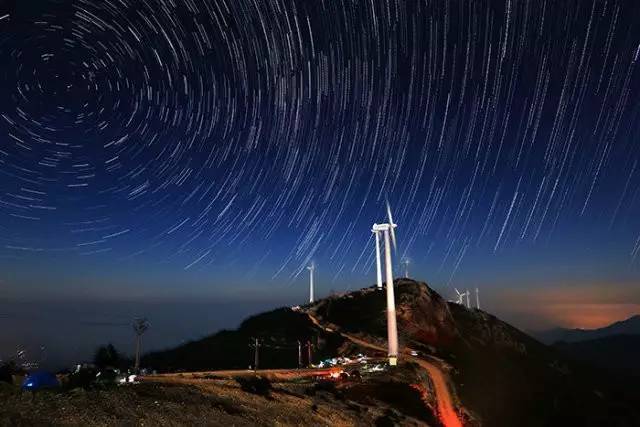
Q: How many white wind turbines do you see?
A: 7